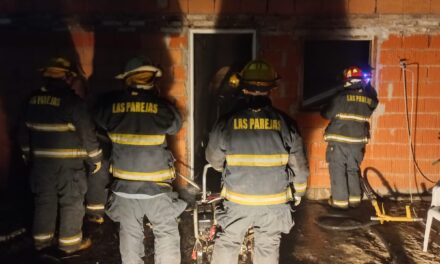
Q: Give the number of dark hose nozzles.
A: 0